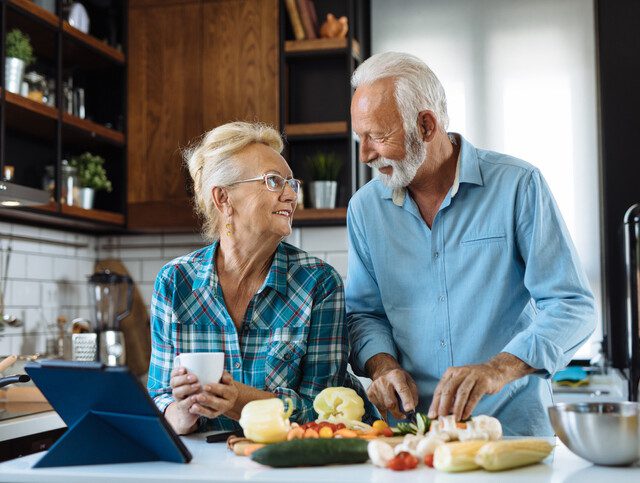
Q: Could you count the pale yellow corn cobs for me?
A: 2